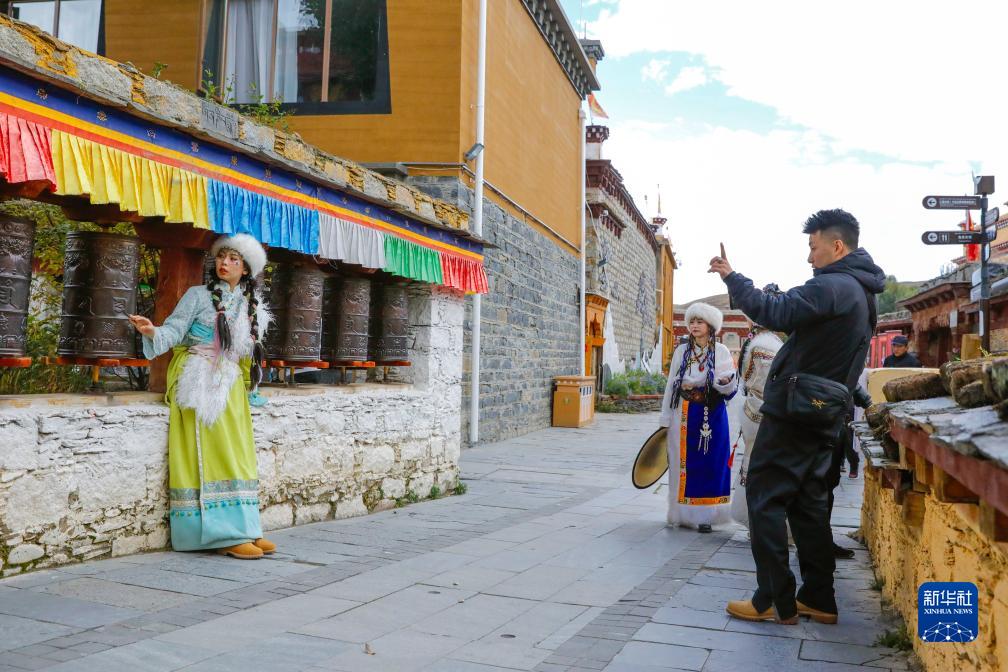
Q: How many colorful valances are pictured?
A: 6